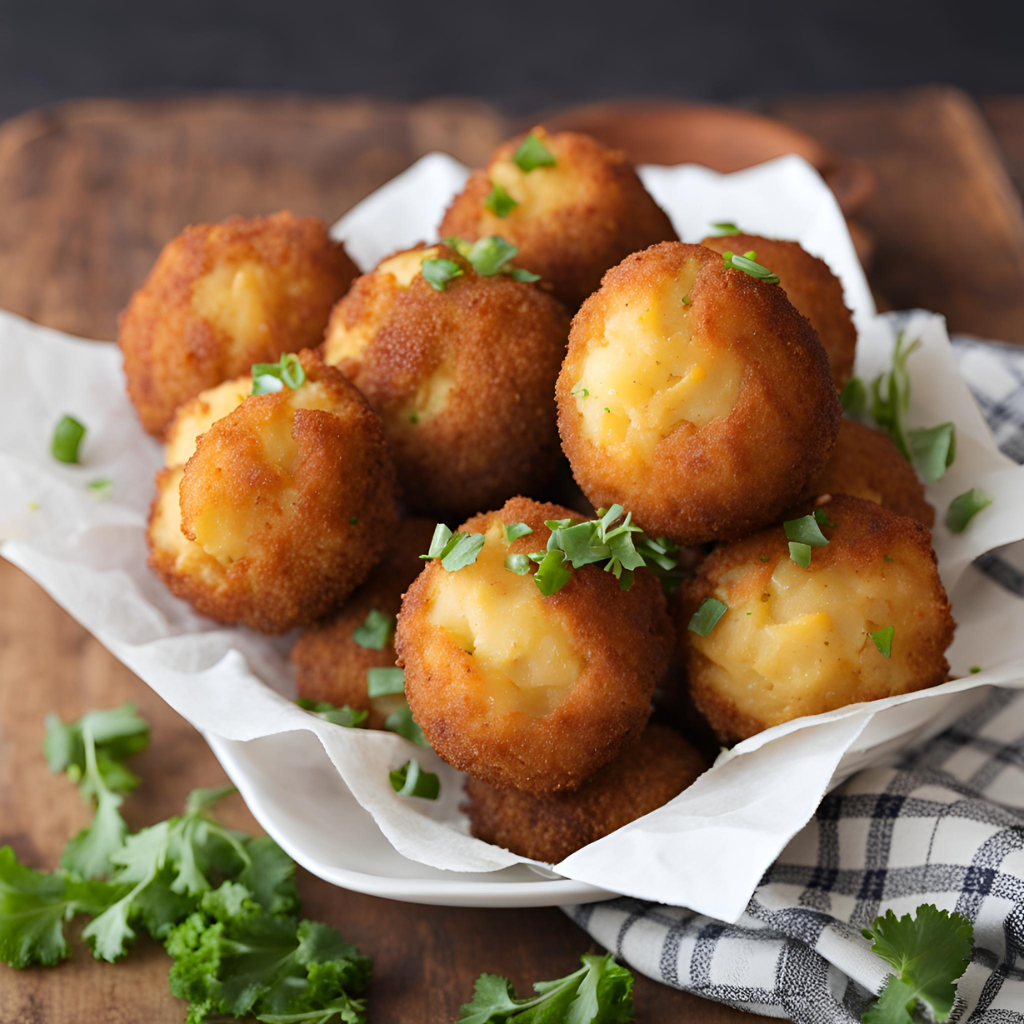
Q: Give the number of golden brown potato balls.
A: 11